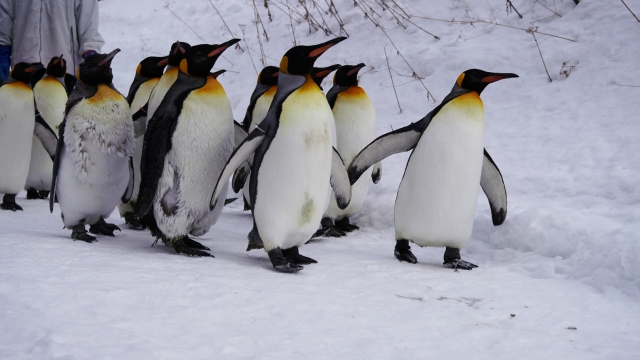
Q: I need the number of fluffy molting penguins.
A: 2